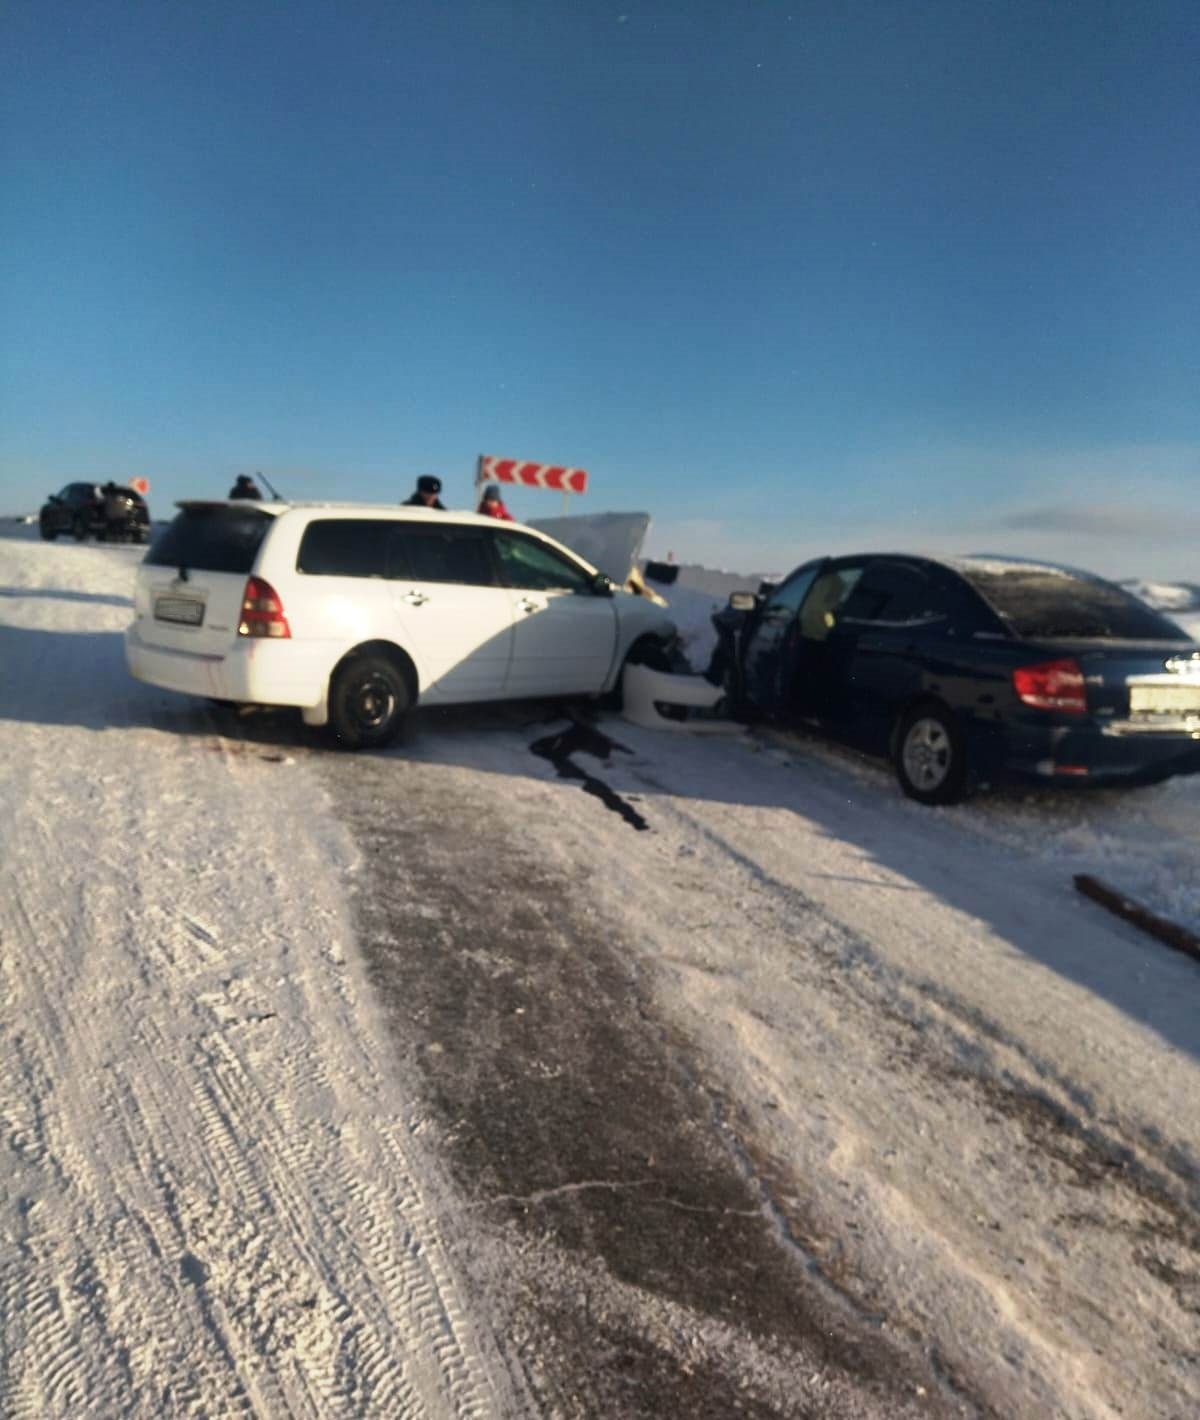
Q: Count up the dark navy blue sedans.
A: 1